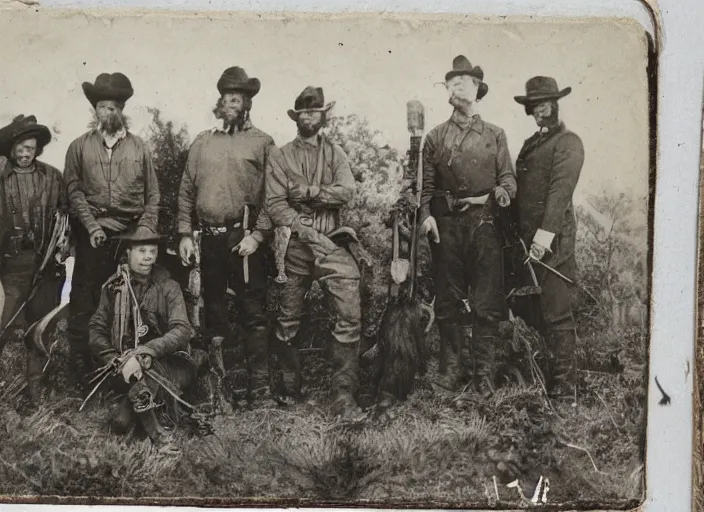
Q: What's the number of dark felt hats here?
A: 7